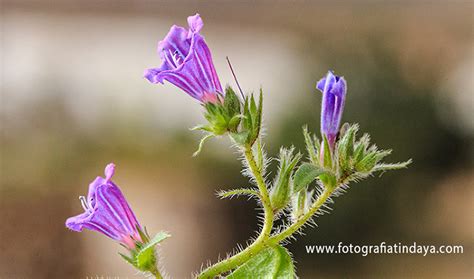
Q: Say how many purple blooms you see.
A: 3